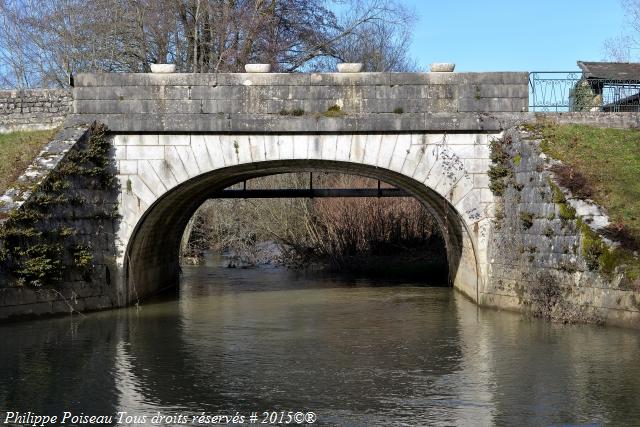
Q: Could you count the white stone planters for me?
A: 4